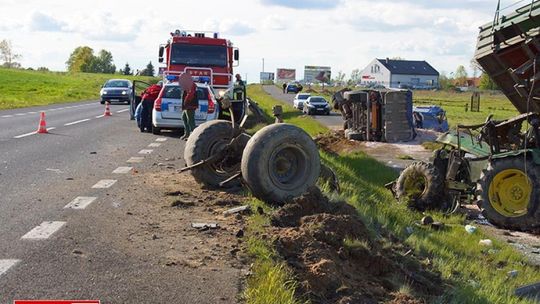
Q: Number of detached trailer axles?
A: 1